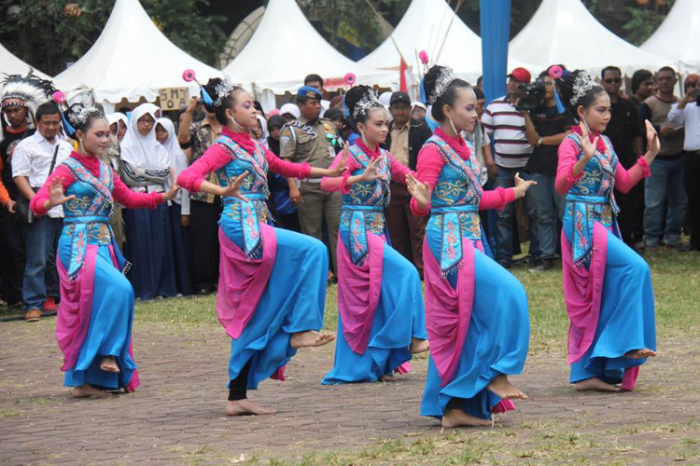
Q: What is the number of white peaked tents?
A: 6